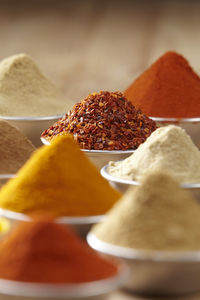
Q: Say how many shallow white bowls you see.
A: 8